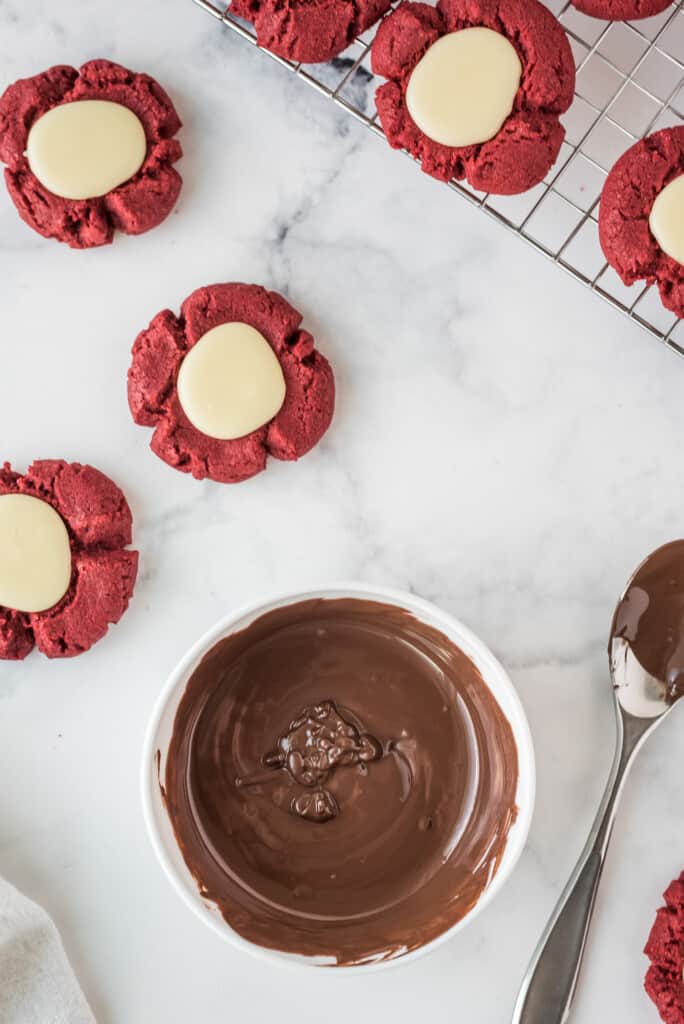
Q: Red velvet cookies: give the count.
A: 8